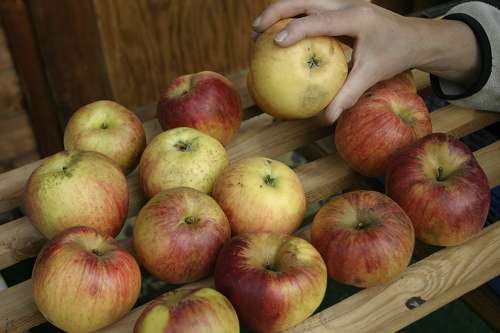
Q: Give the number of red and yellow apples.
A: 14